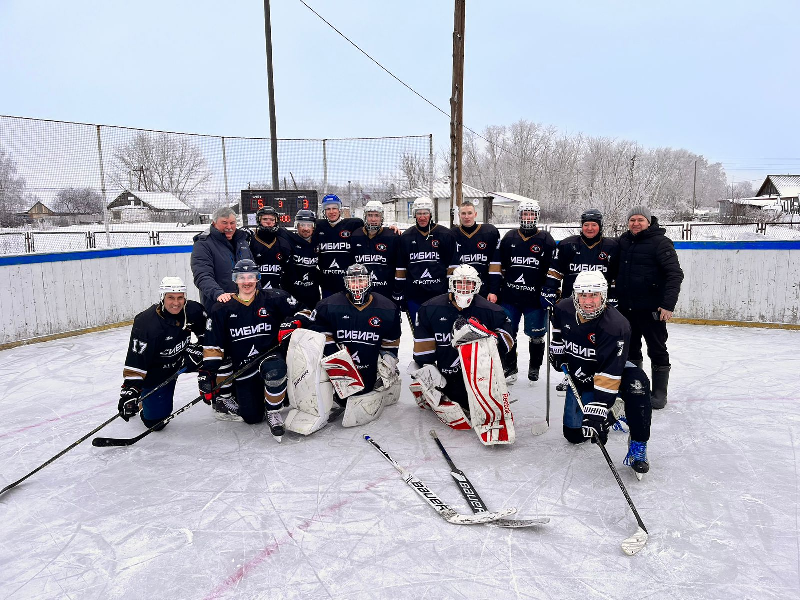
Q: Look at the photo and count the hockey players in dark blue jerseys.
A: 13